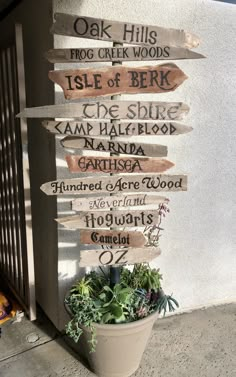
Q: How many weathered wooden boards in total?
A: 12